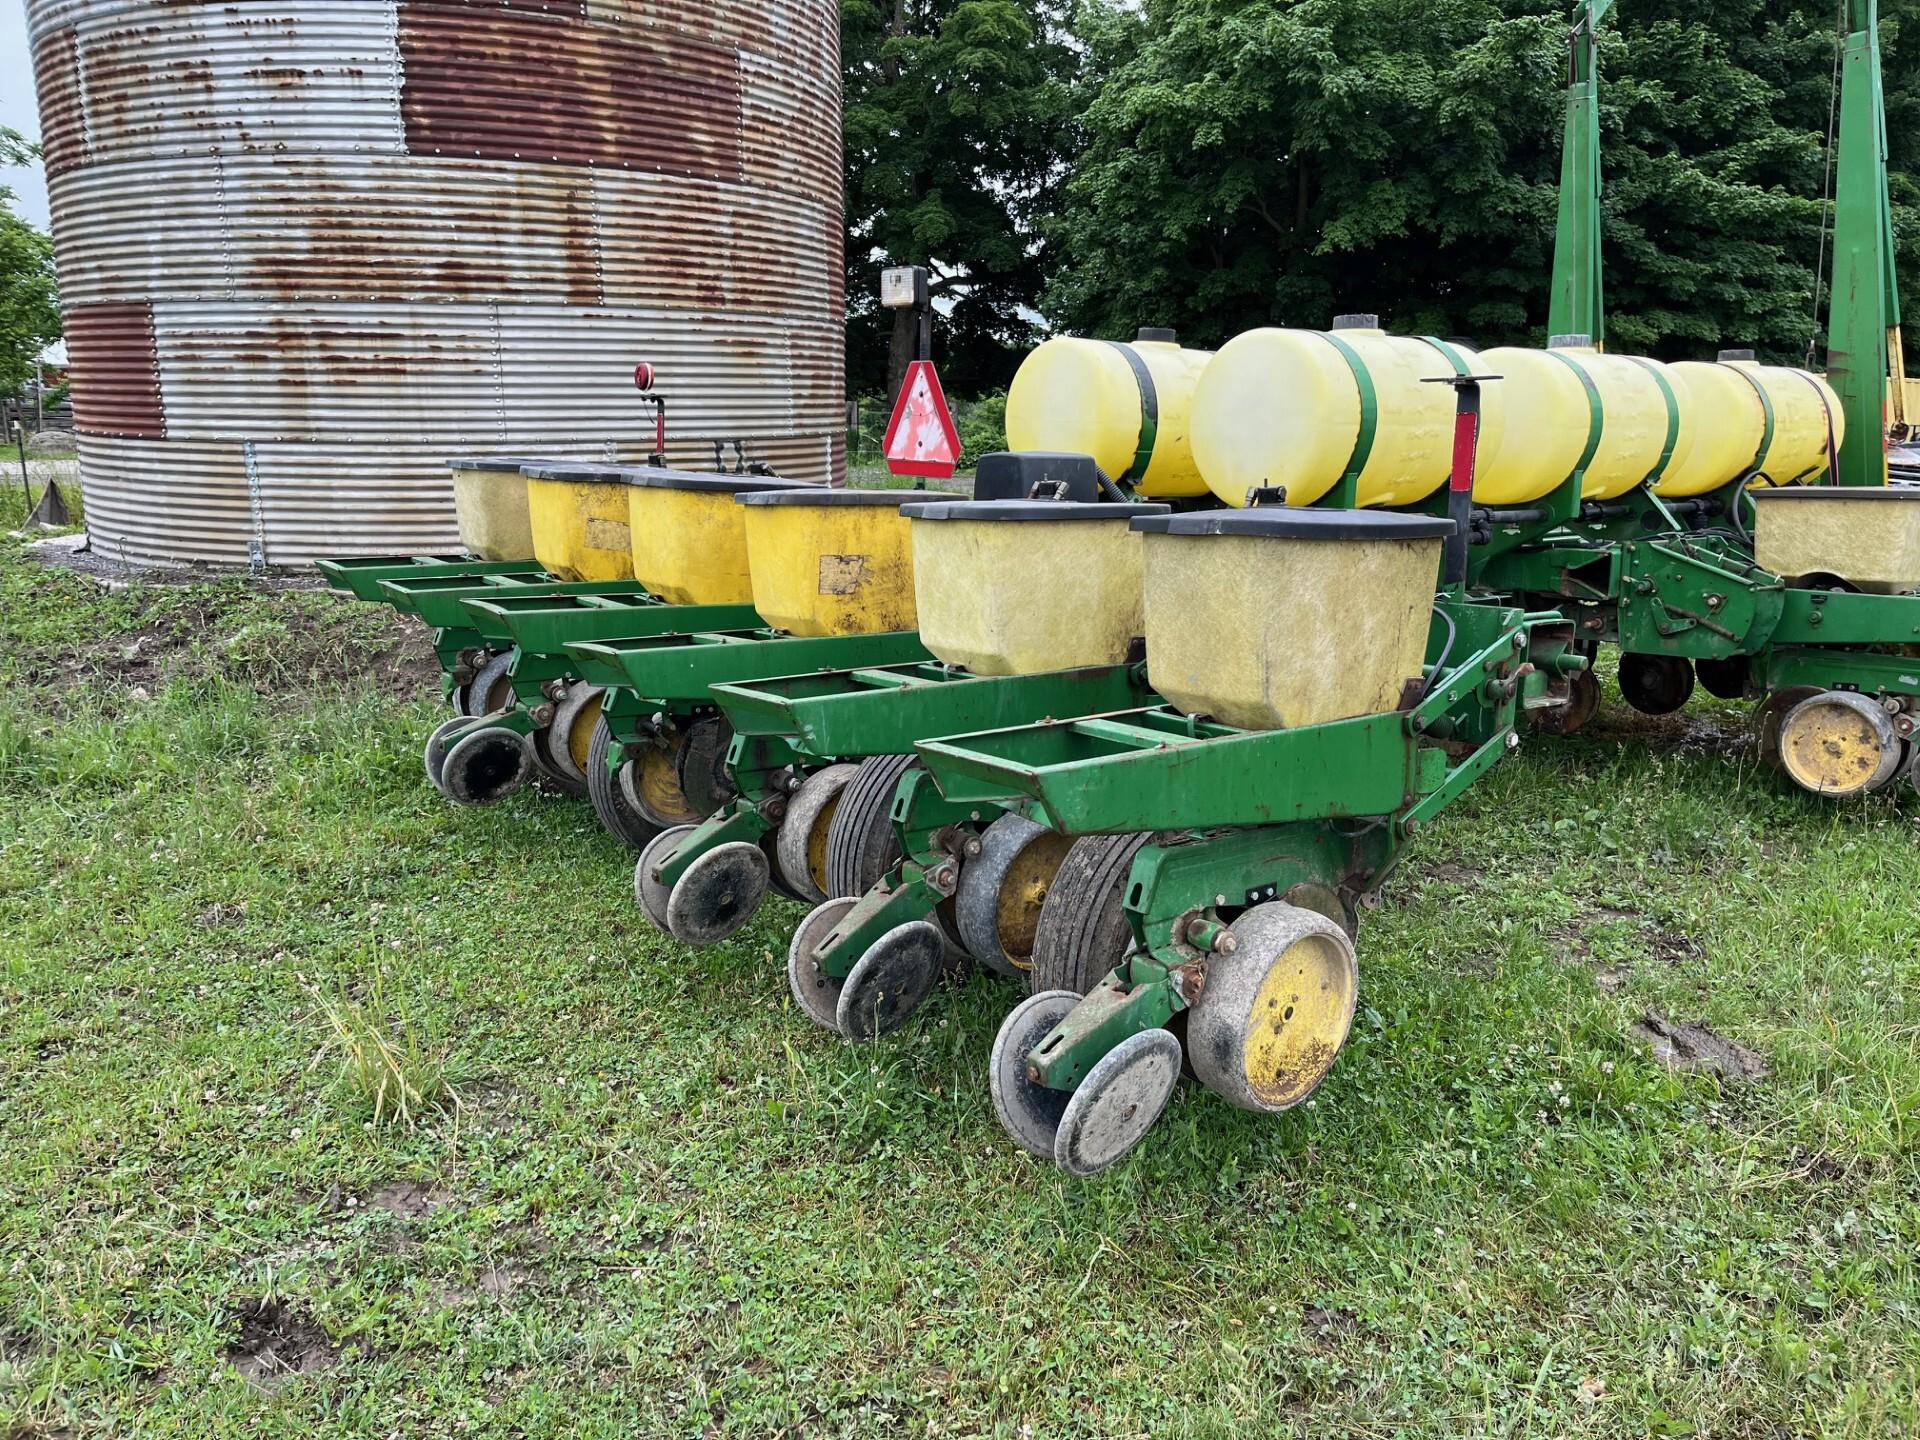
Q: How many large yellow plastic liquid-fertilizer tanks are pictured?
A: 4